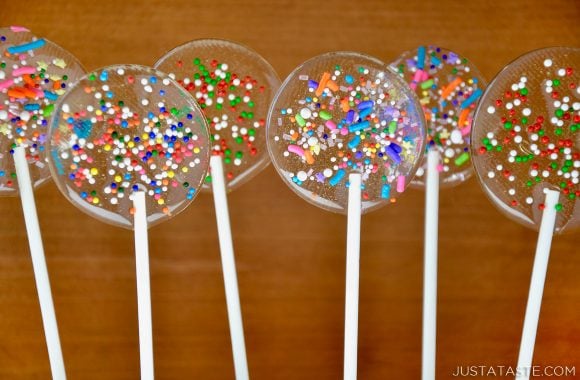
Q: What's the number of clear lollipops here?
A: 6